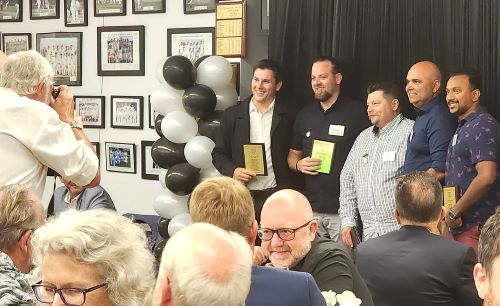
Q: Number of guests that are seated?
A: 8